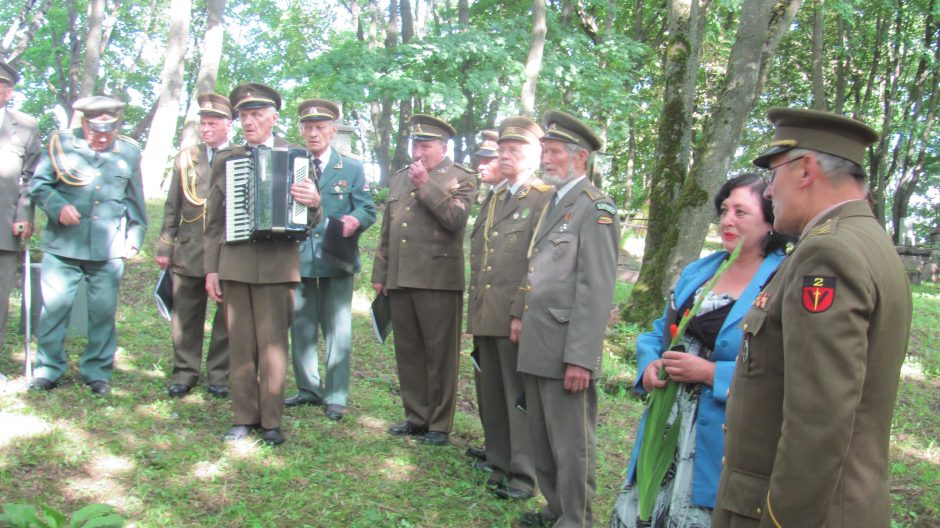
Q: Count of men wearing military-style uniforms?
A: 10